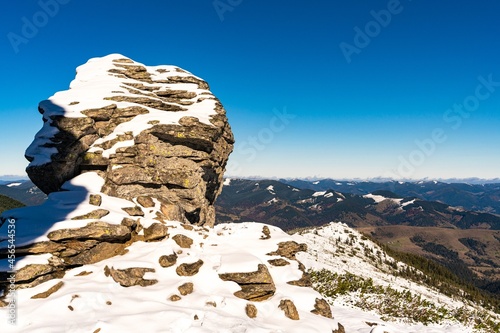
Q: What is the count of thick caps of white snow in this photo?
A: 1